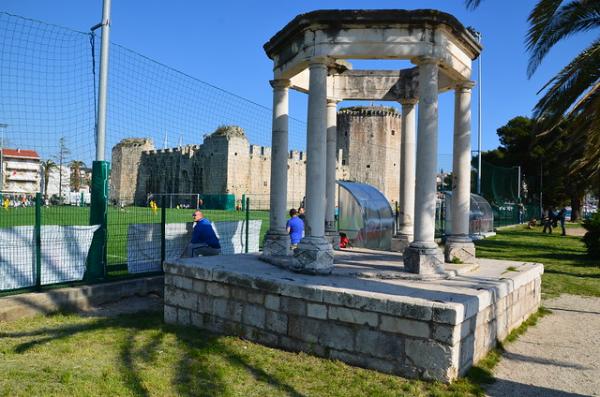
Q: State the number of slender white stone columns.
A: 6